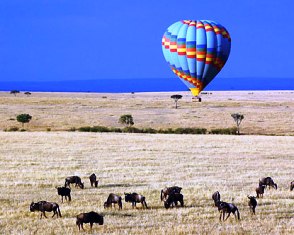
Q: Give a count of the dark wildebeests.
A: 15